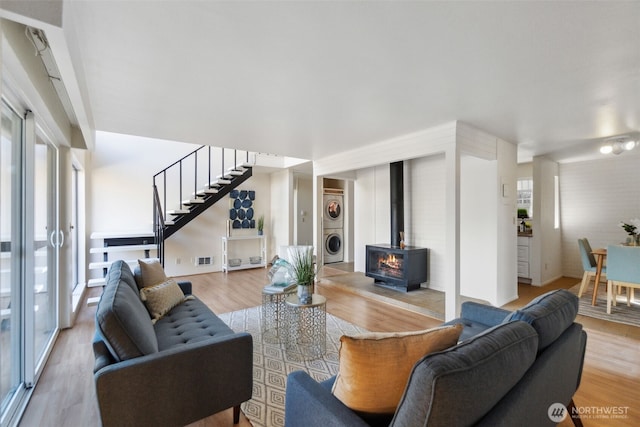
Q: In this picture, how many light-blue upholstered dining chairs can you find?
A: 2